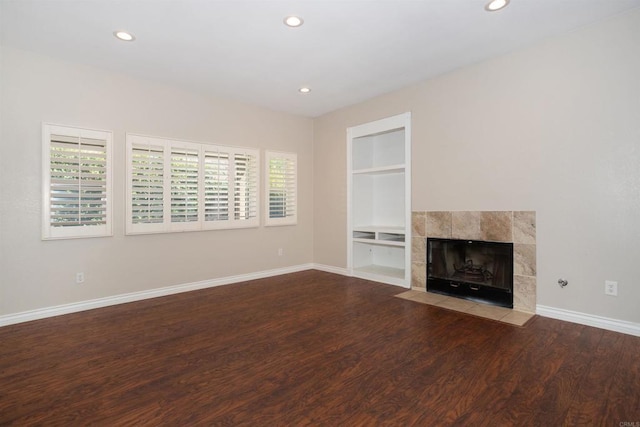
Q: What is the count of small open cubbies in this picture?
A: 2